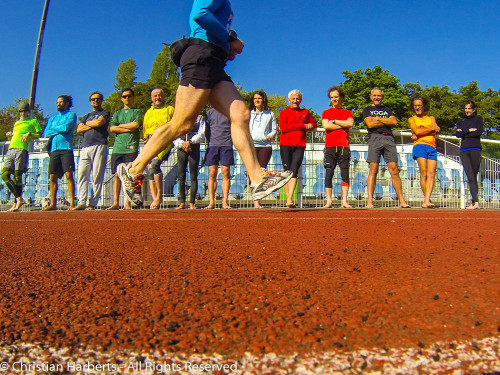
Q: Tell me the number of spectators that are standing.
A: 13